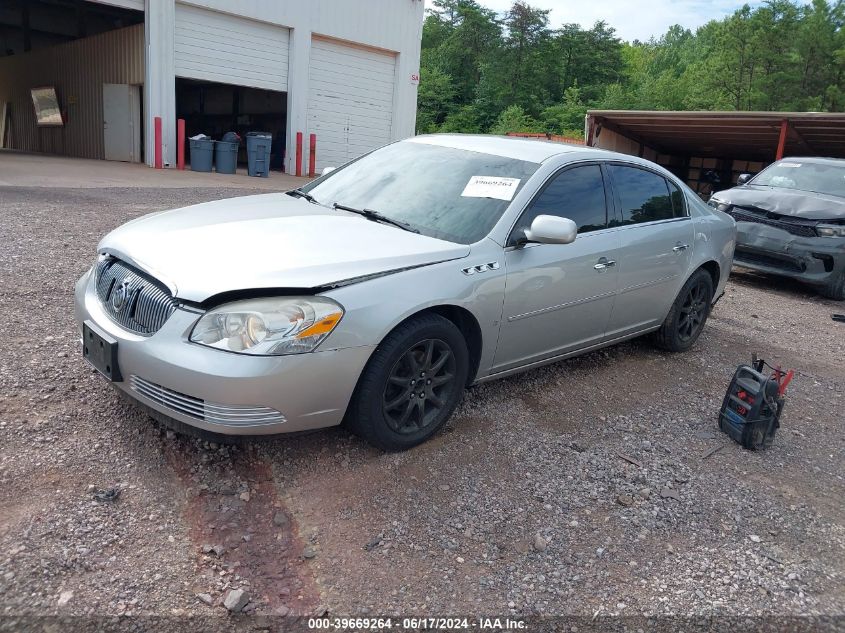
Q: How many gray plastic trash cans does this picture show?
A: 3